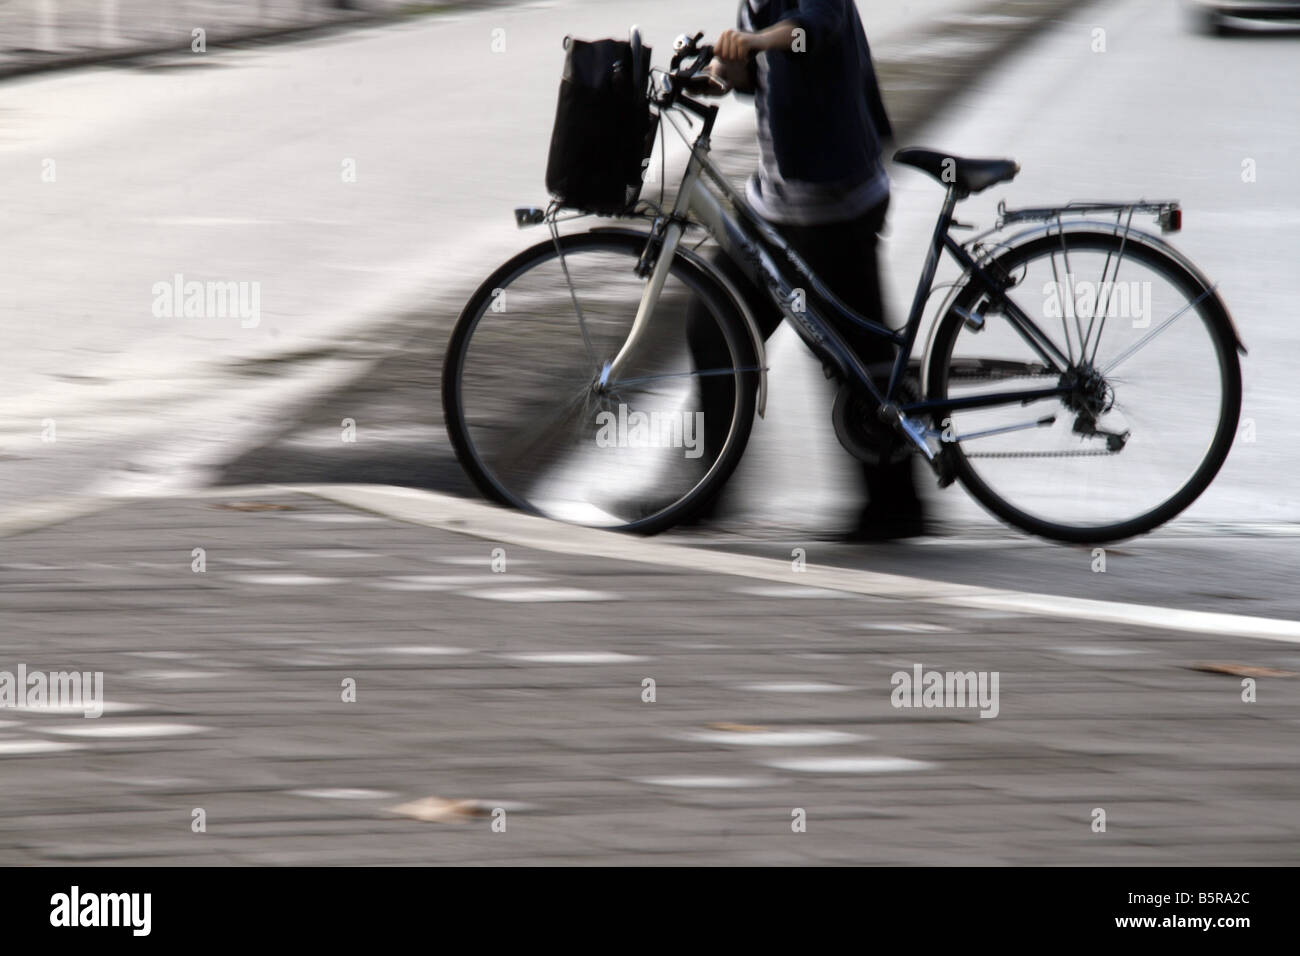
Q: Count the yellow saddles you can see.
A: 0